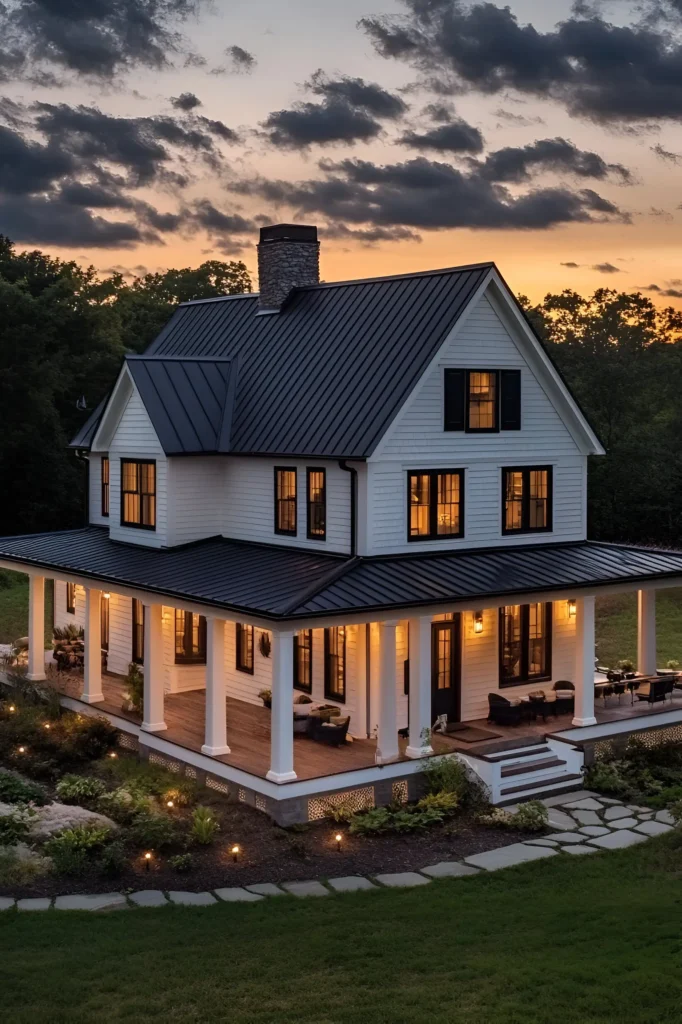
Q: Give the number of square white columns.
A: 9